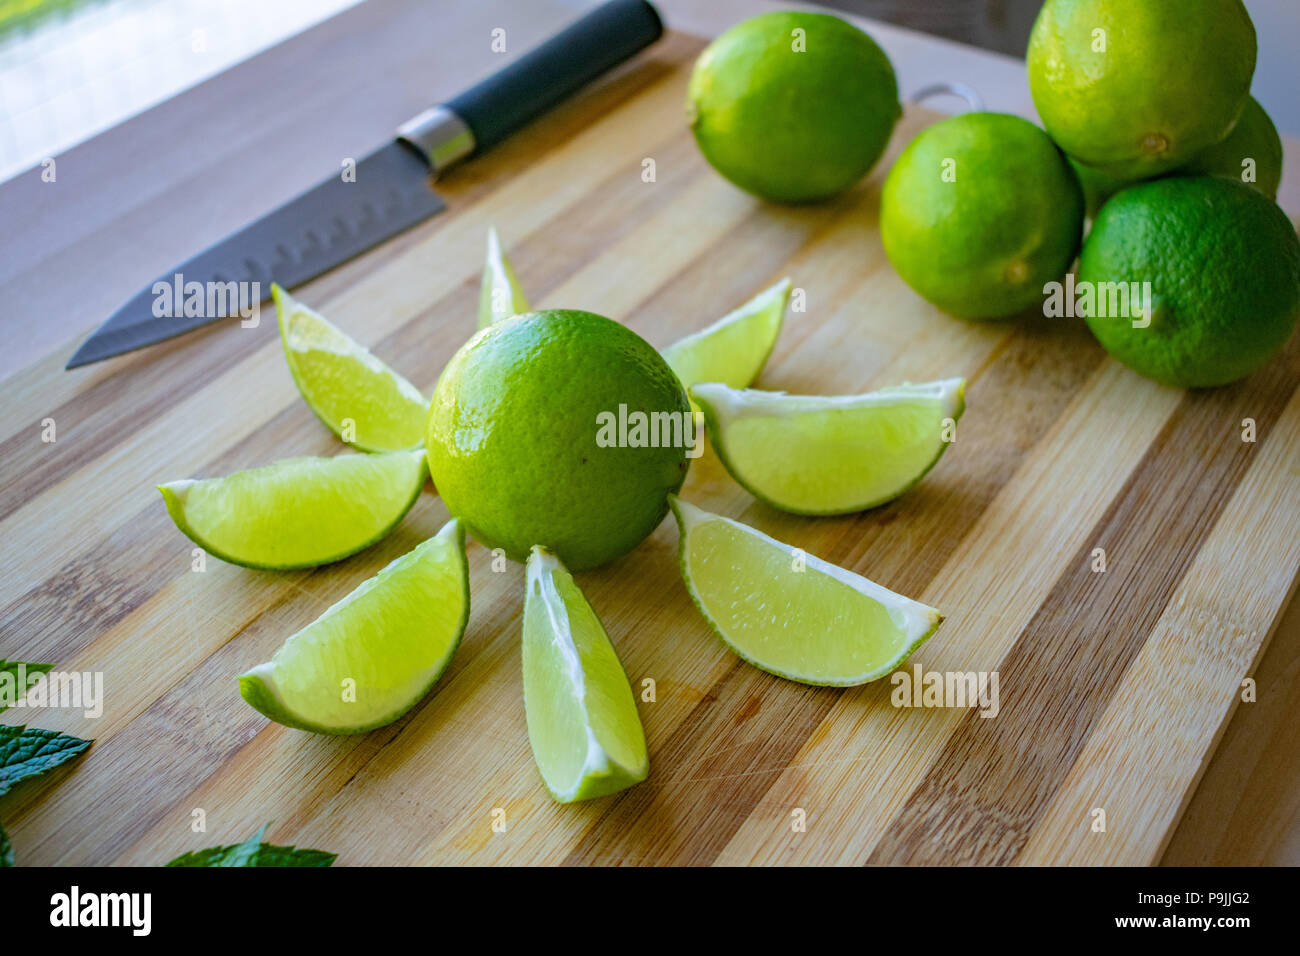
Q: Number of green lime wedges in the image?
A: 8